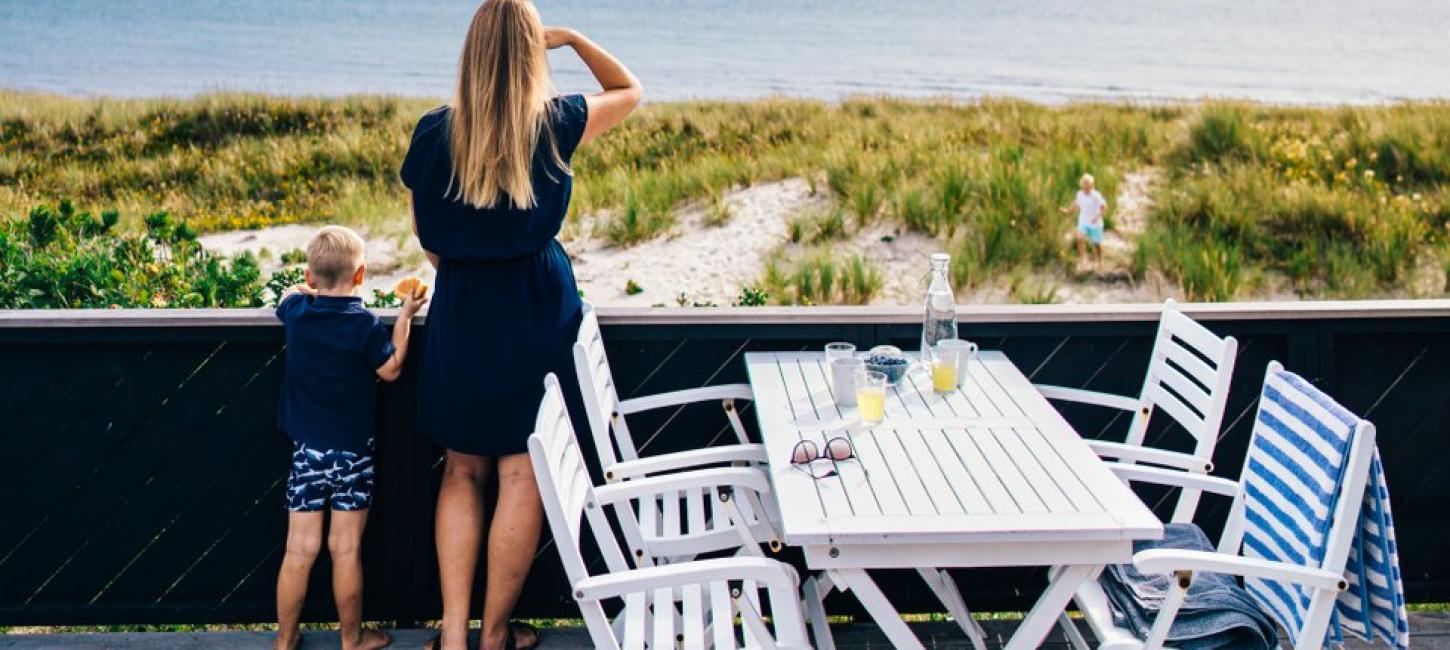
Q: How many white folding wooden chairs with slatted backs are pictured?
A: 4